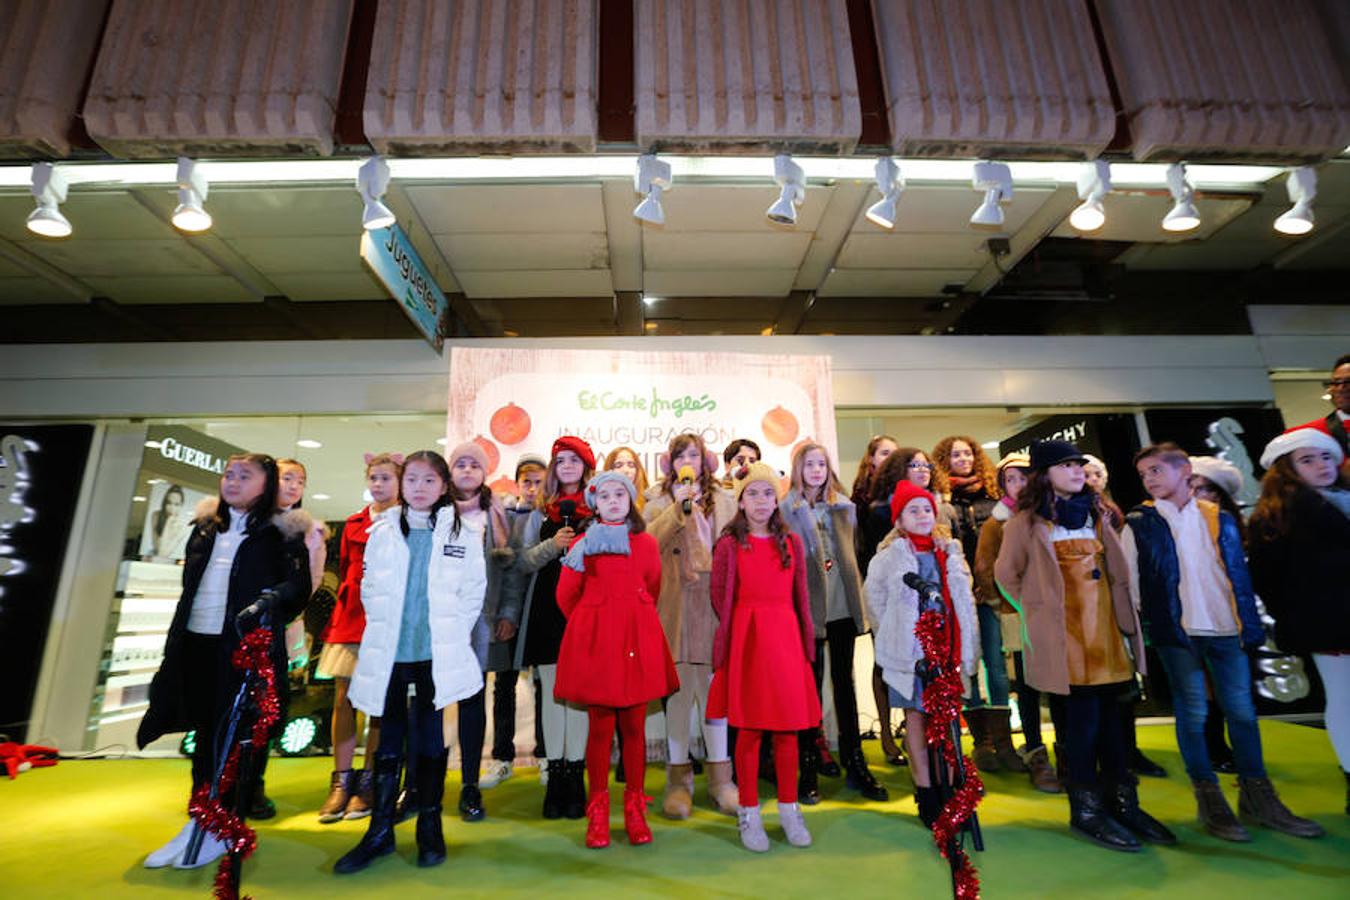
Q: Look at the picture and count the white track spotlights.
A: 10